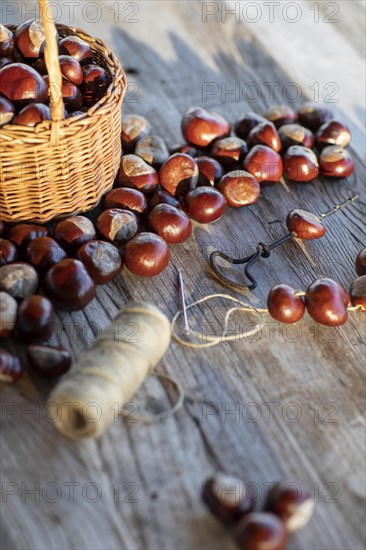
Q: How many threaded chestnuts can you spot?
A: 2